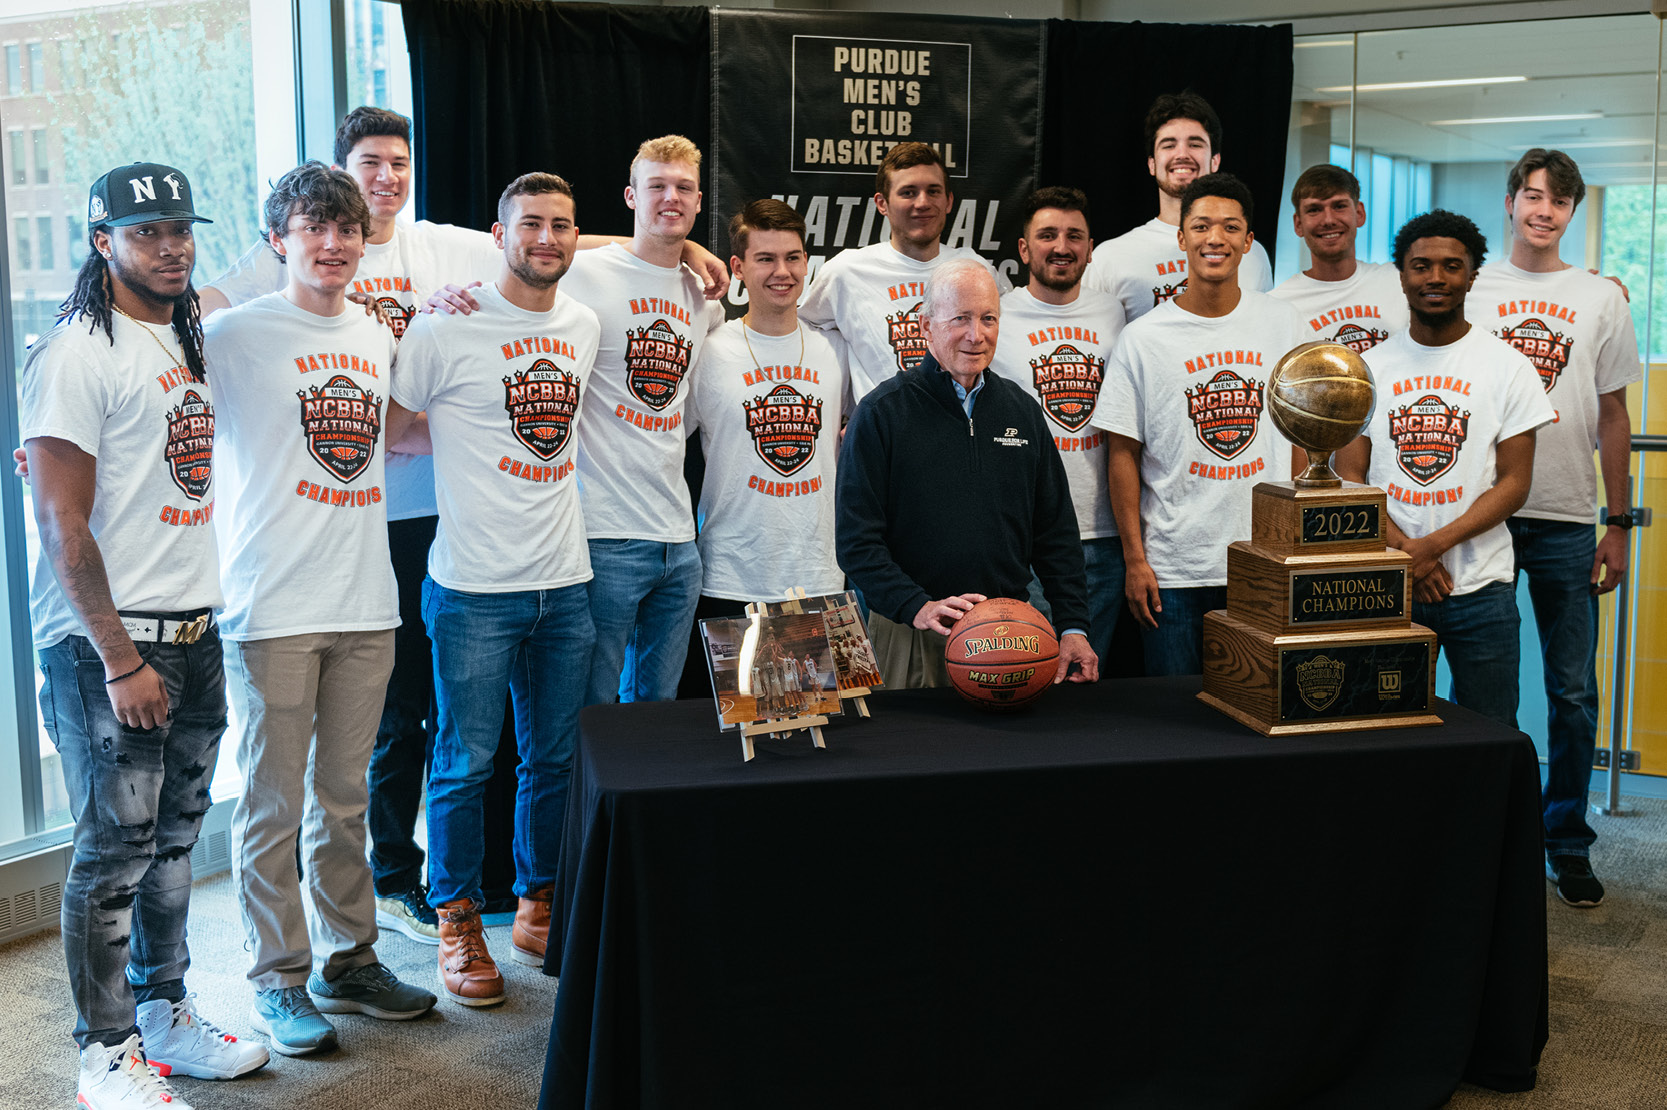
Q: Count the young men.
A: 13